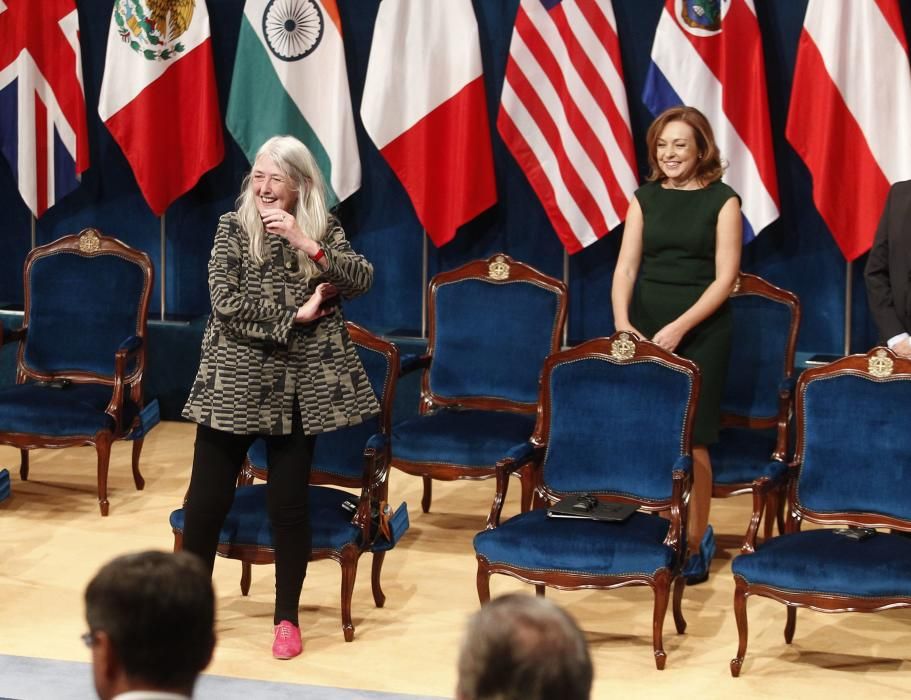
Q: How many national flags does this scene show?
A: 7